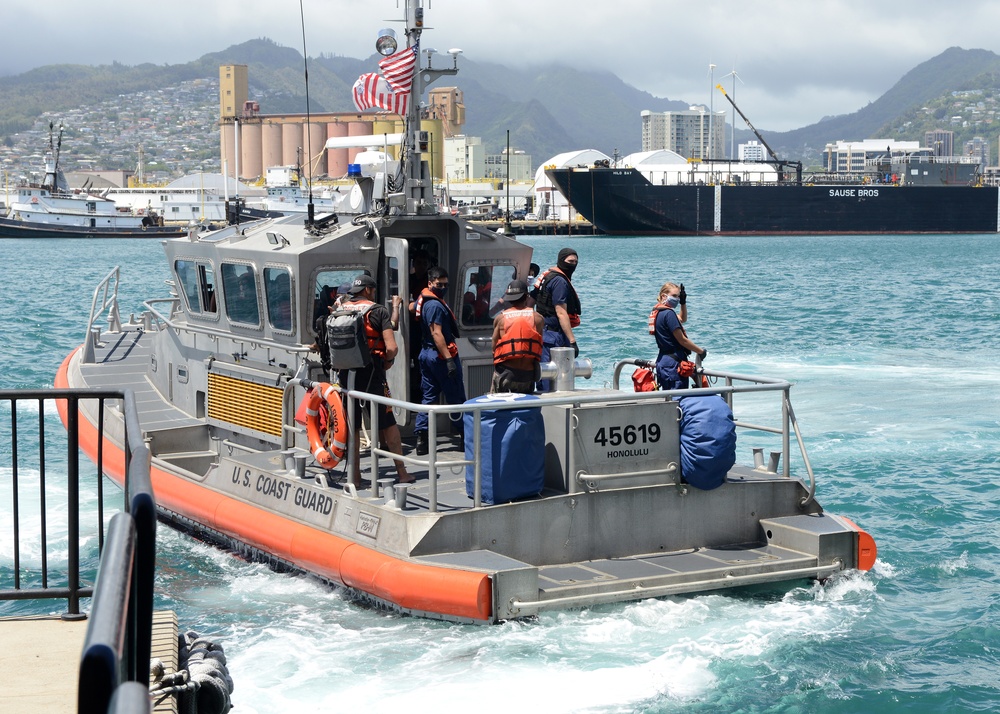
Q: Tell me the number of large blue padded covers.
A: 2